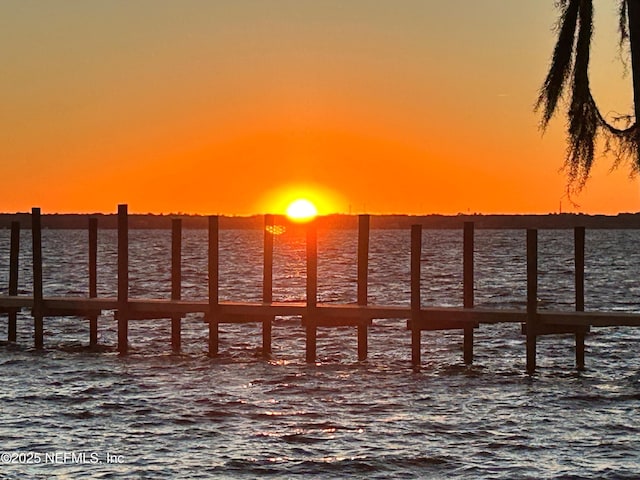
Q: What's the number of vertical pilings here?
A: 13